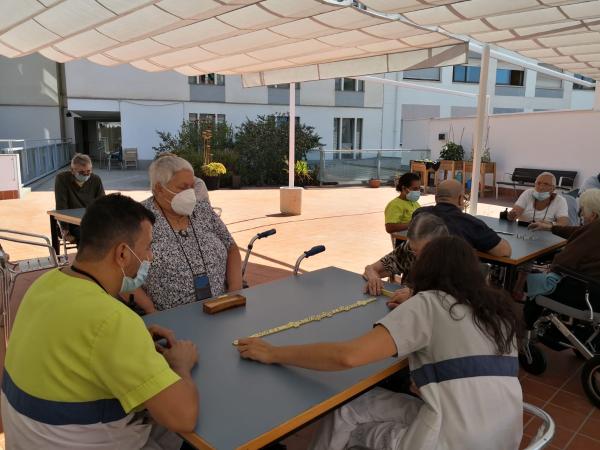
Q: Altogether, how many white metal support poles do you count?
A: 2